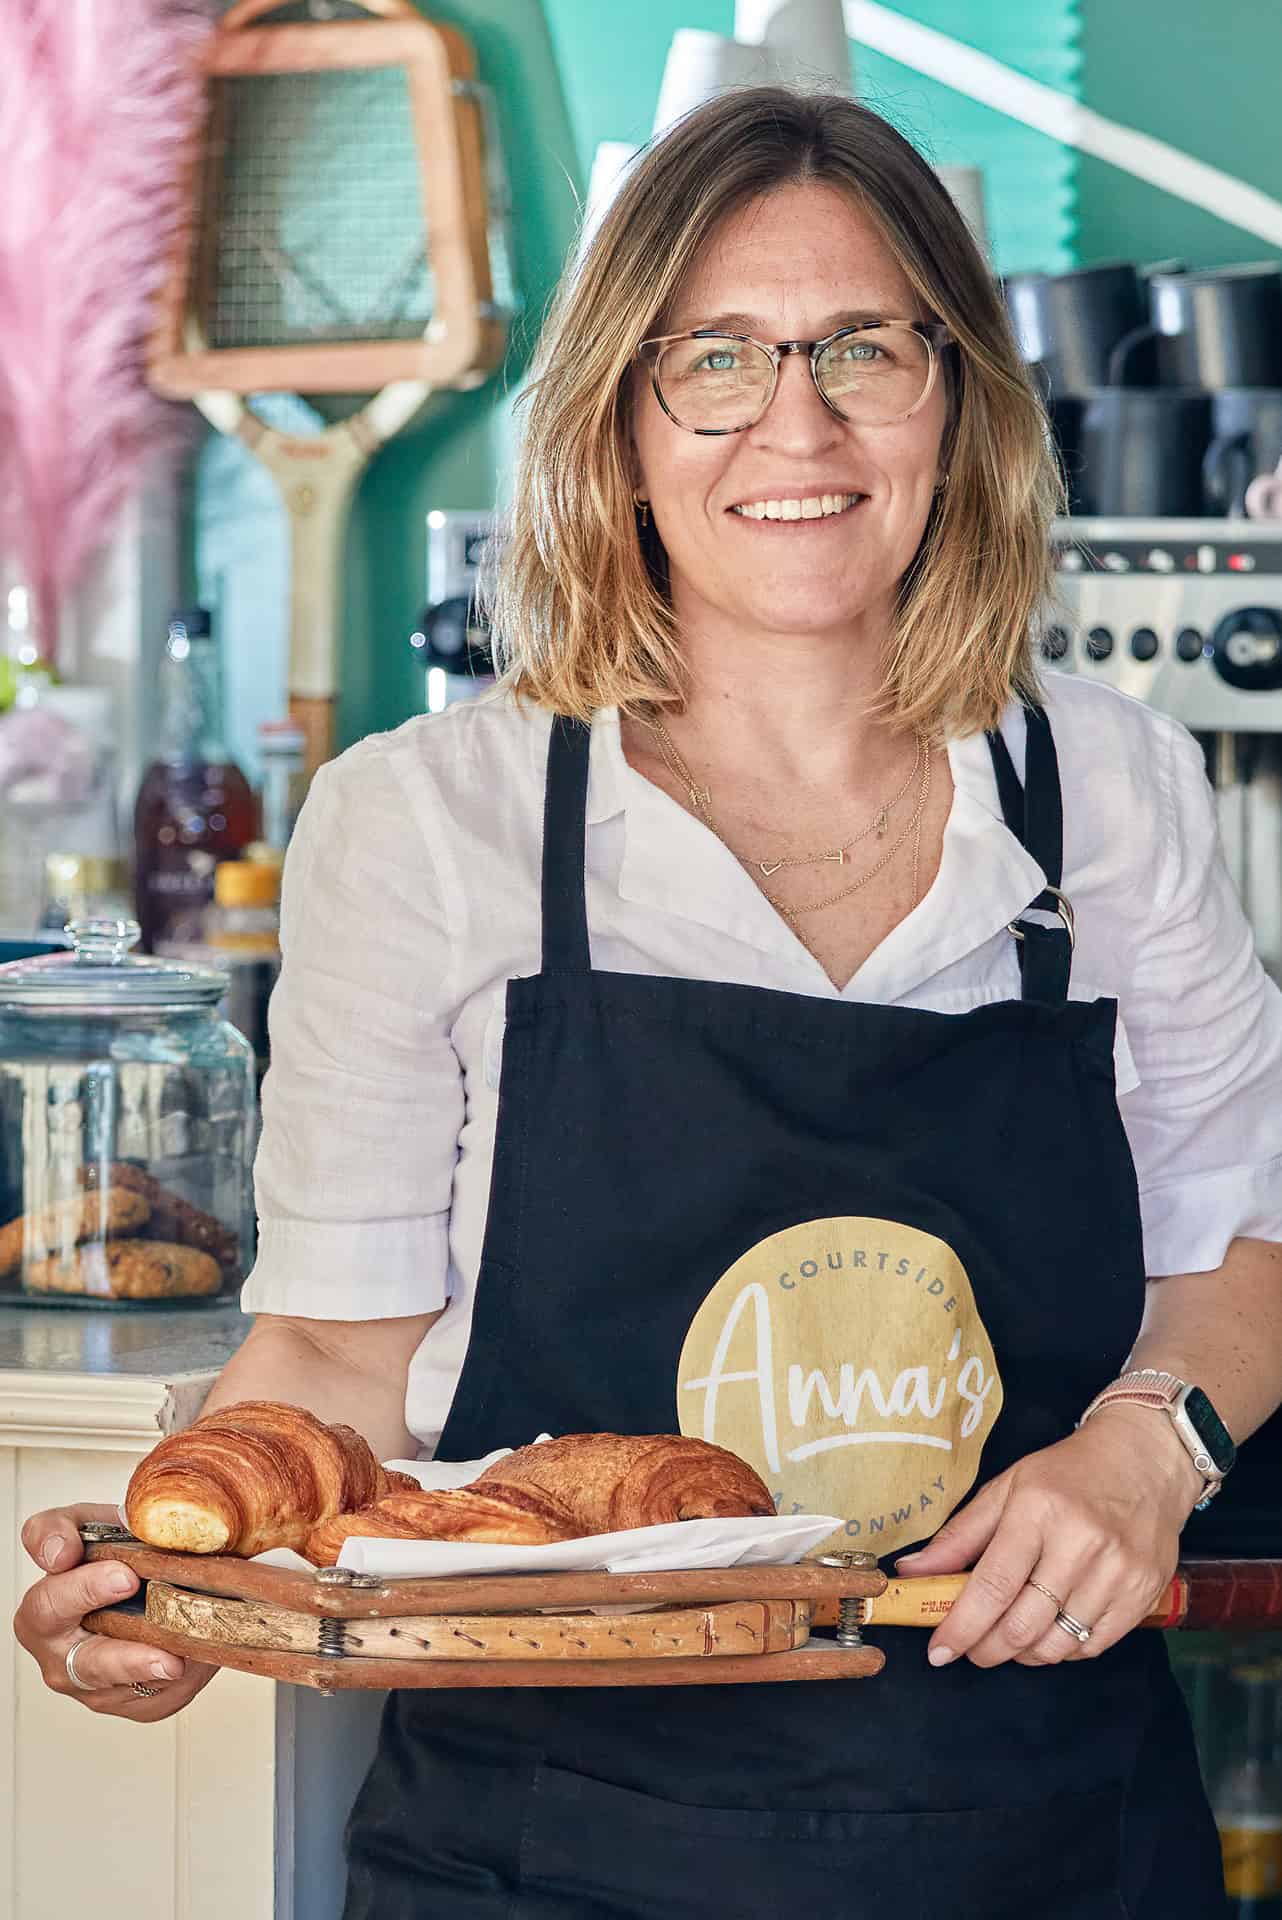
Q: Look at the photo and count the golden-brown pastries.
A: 3